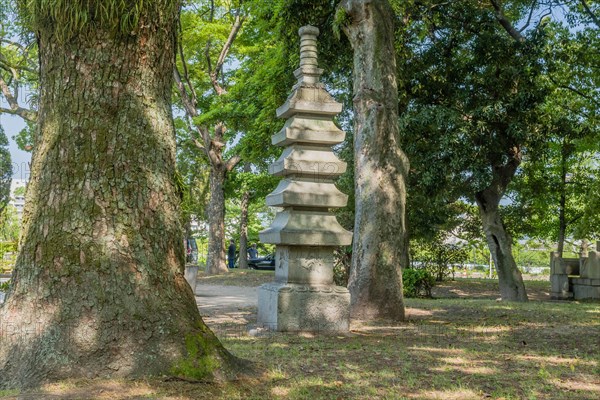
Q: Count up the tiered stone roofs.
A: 5